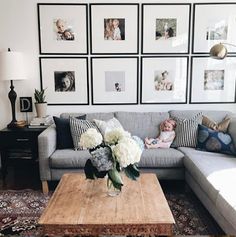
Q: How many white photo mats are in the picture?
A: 8